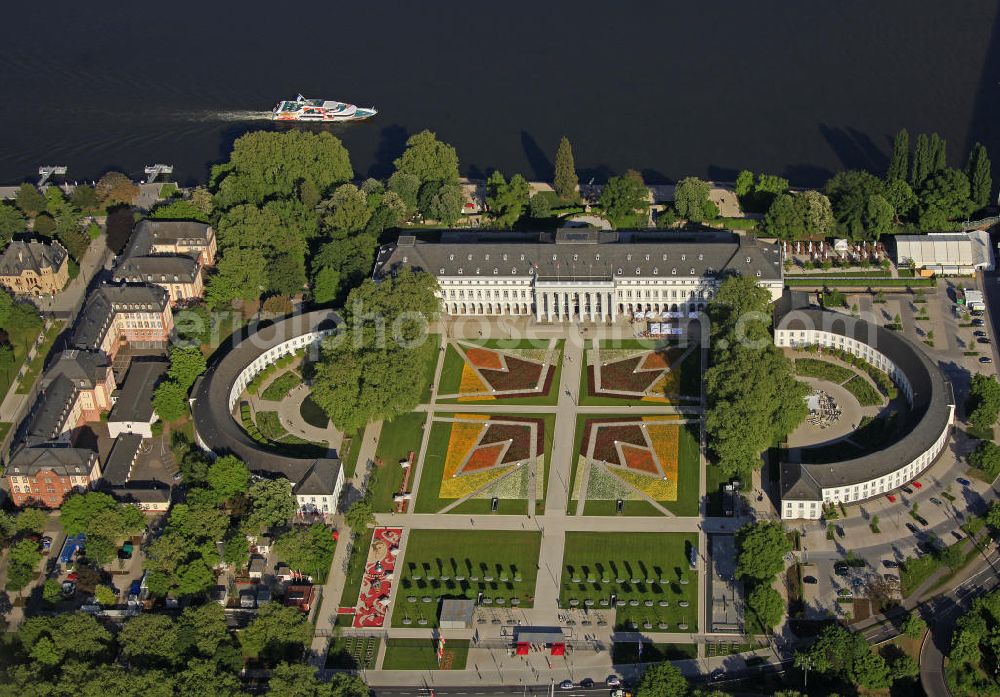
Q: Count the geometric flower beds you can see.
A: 4